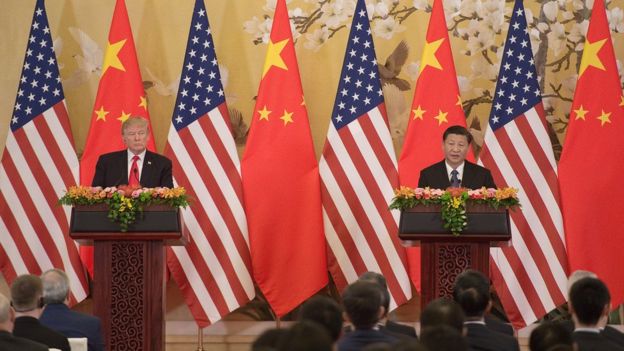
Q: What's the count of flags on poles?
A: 8